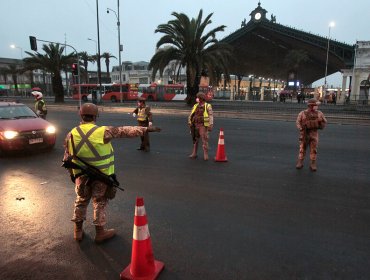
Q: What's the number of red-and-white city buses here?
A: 2